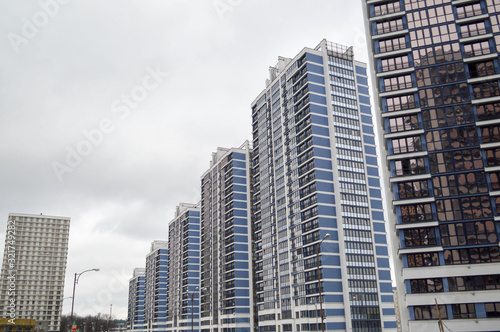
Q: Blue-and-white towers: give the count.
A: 6